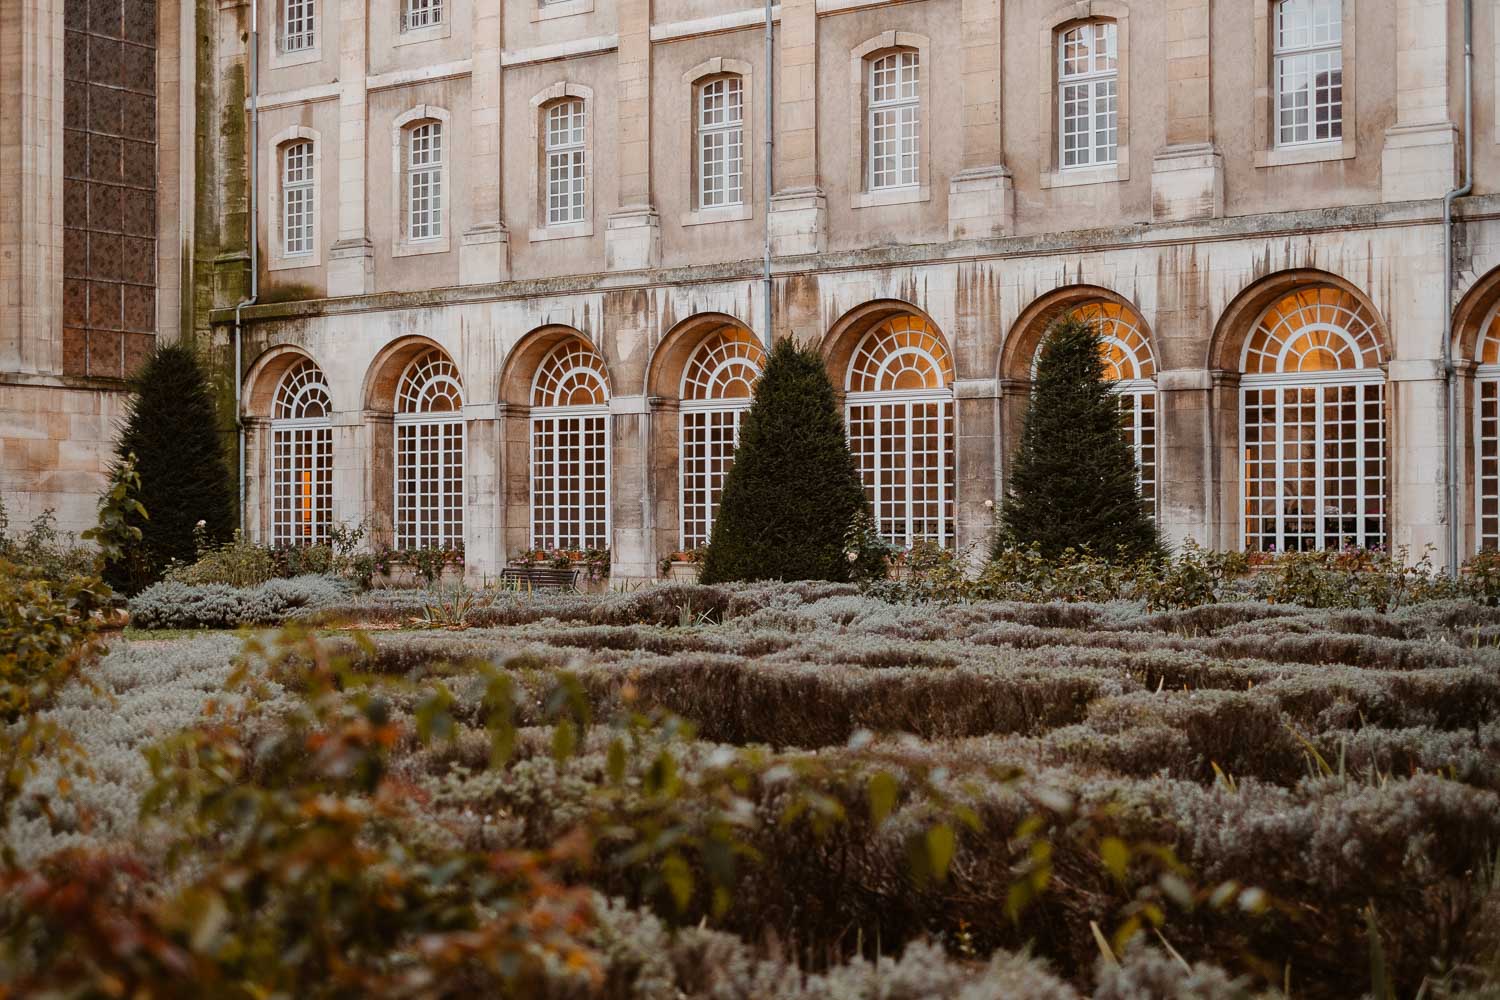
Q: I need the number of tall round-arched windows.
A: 8